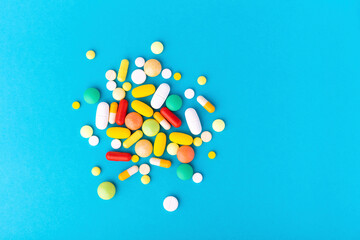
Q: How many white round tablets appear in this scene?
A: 9